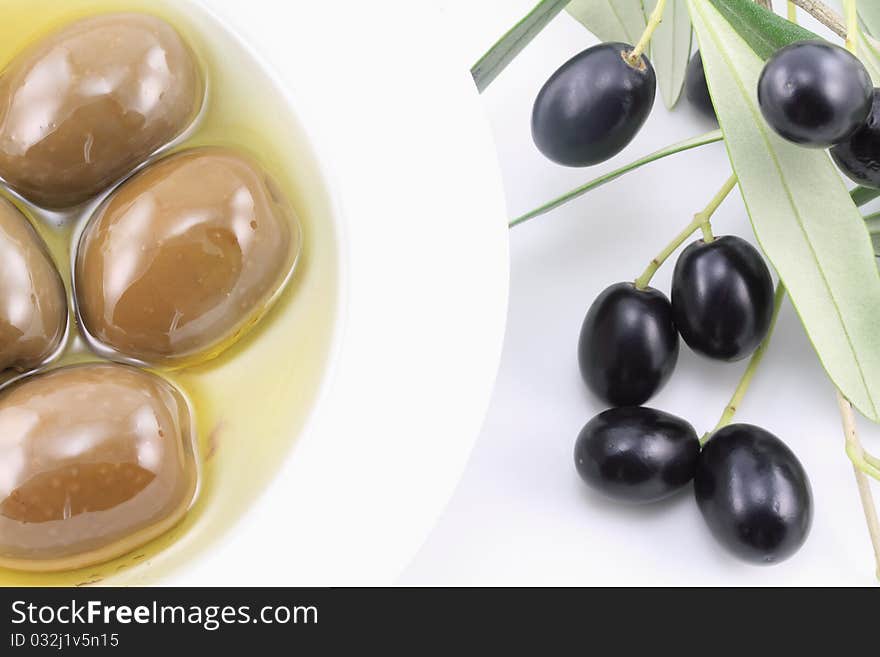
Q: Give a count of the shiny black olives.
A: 8